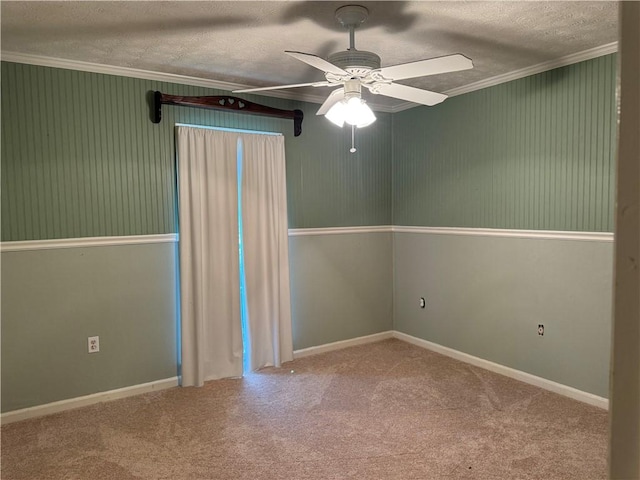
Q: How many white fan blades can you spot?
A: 5